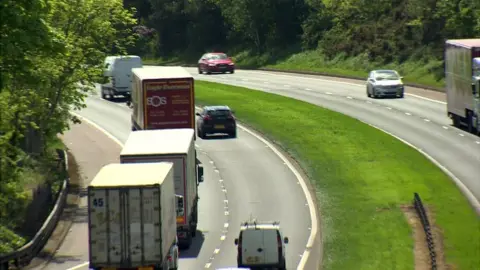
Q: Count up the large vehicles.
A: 4